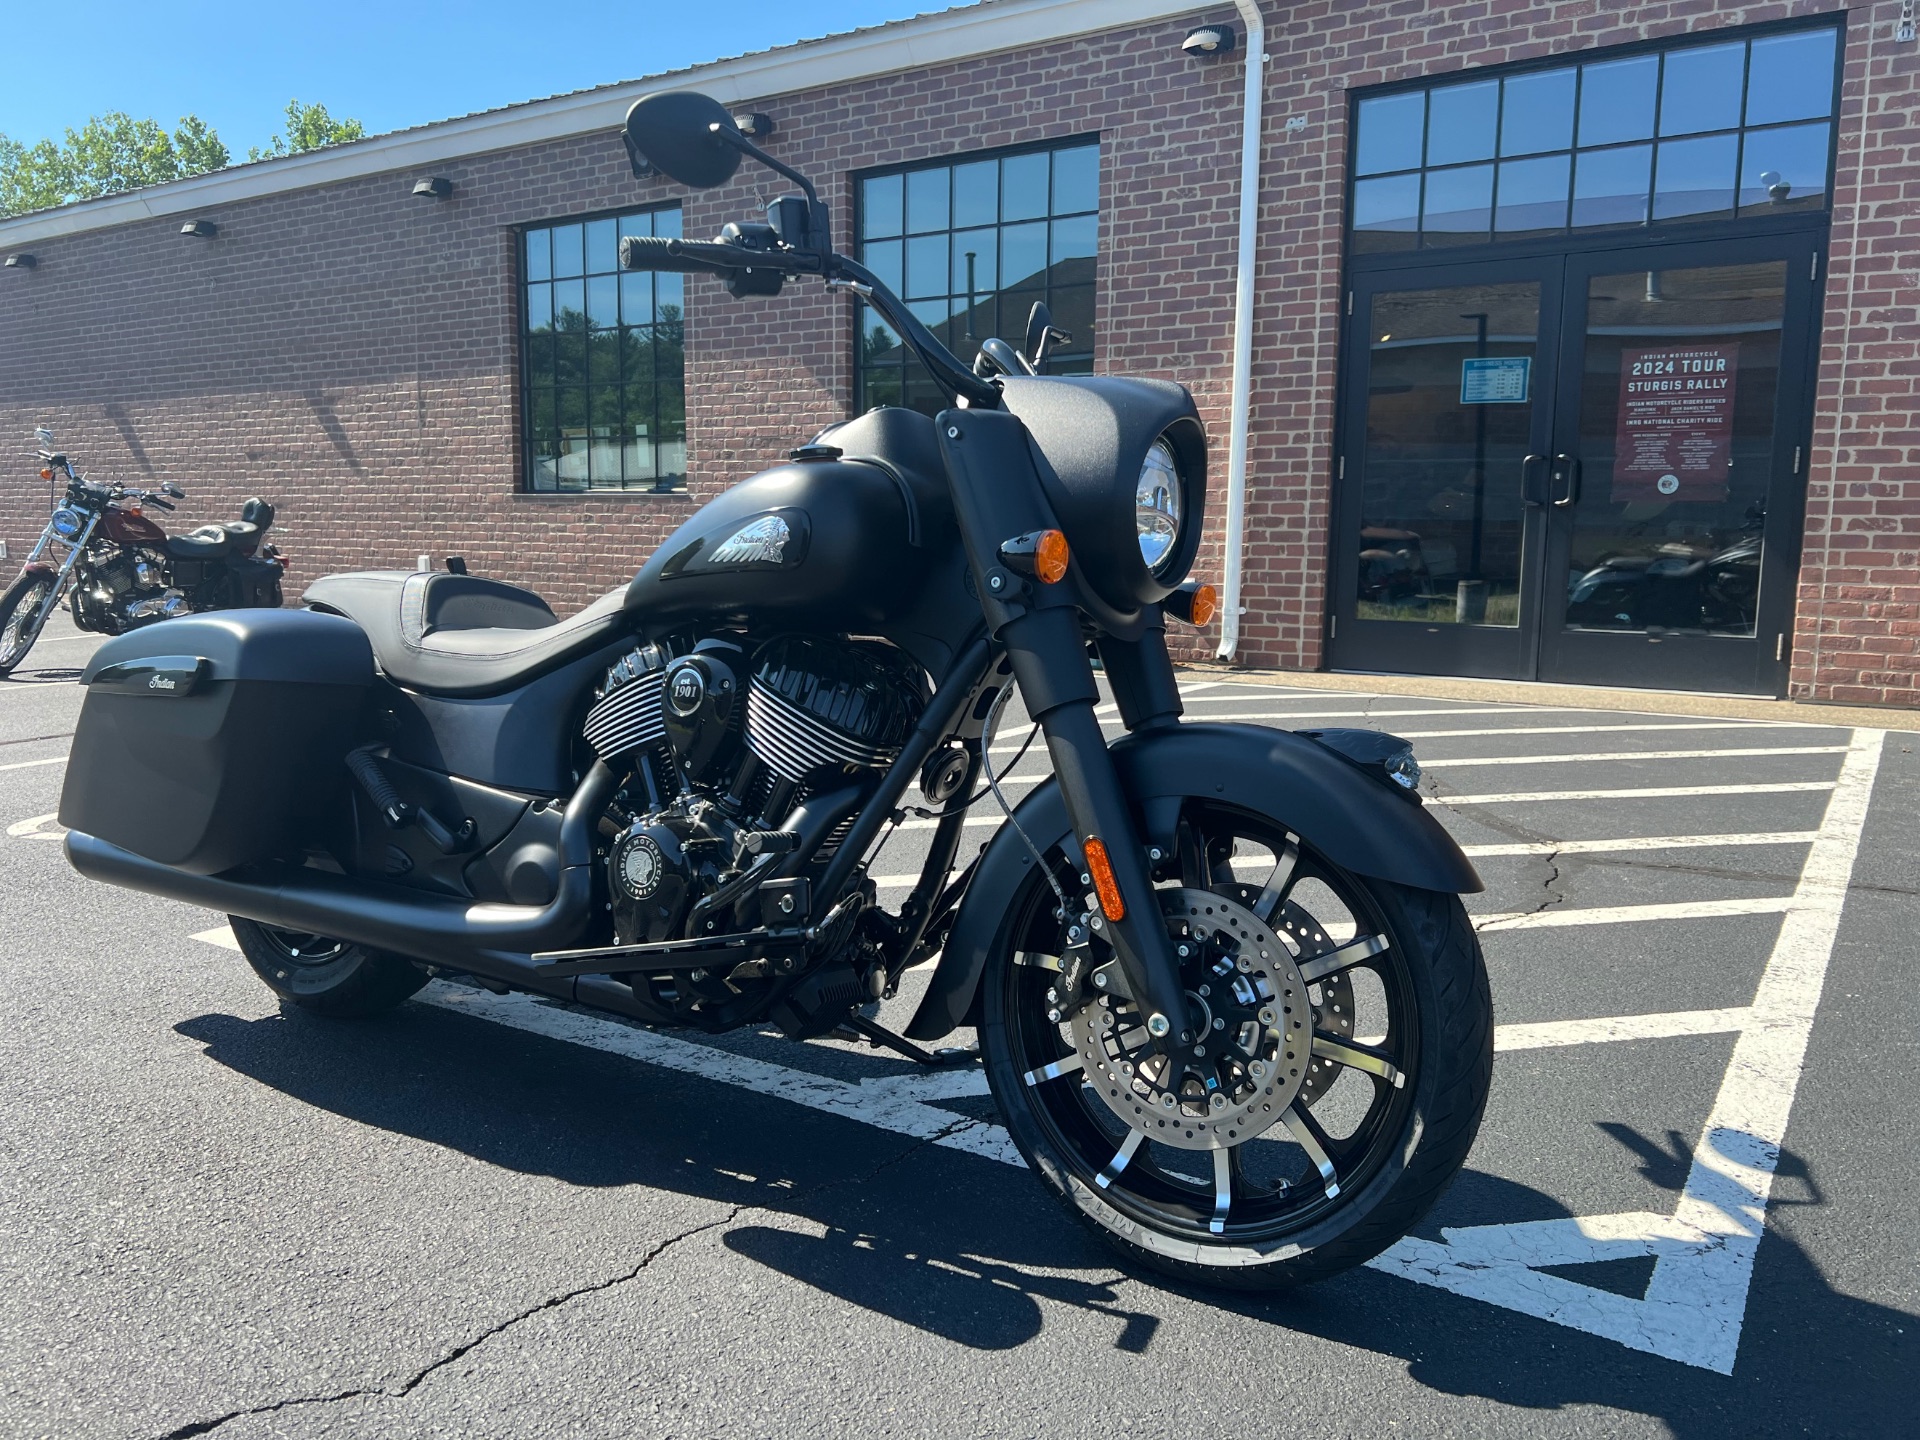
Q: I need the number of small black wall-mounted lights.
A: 5